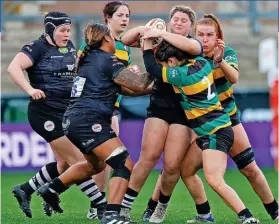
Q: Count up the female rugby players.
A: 6